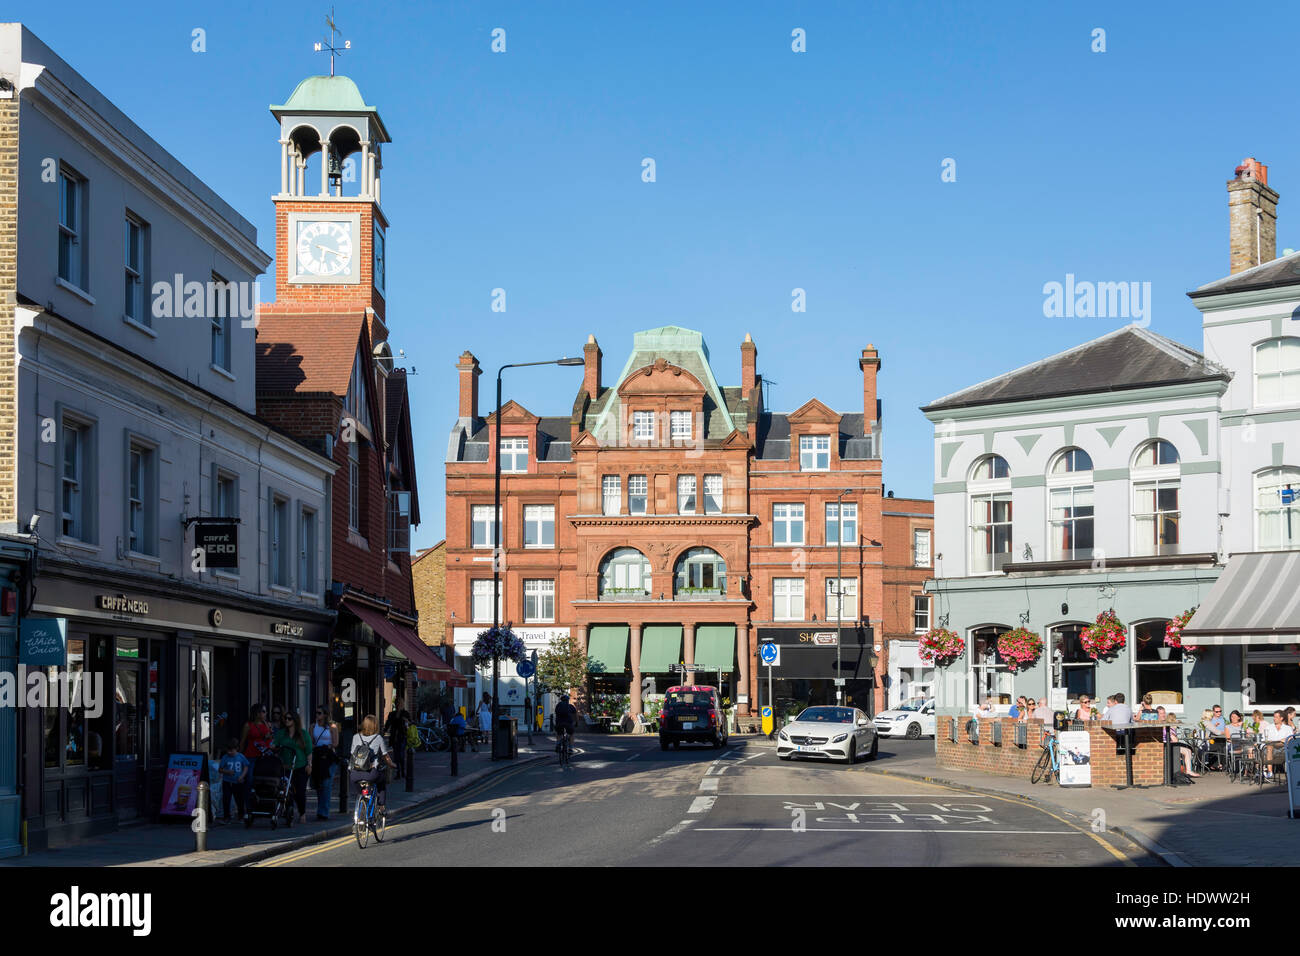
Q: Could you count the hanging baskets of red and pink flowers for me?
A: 4